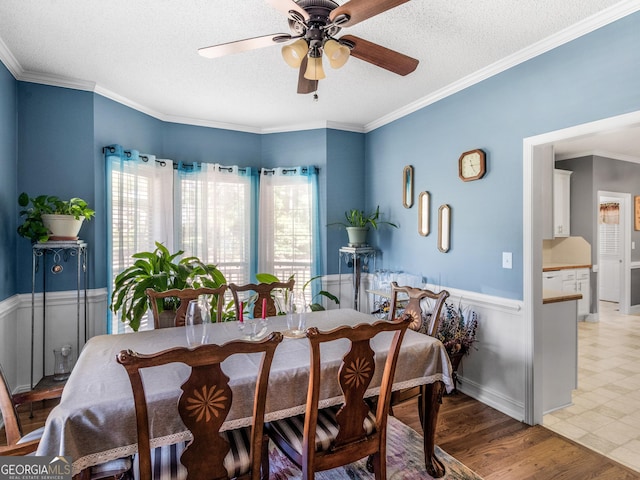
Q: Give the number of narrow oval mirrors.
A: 3